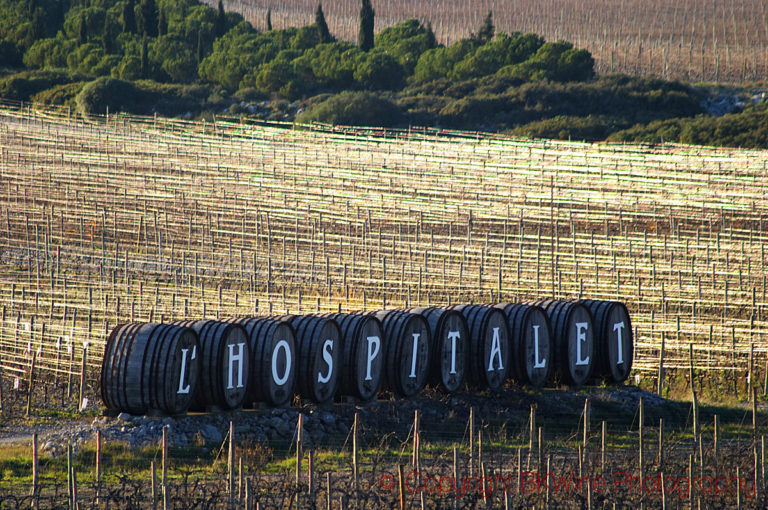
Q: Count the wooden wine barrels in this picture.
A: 11